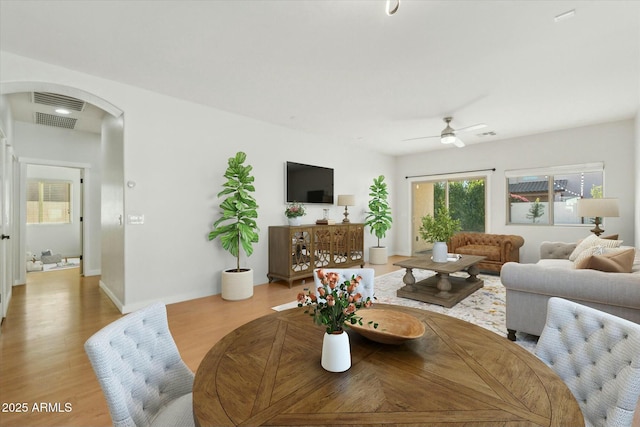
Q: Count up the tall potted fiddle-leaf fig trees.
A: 2